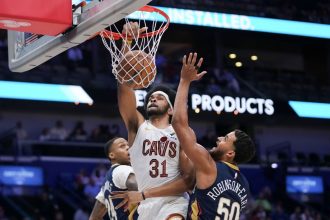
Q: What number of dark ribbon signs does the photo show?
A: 1